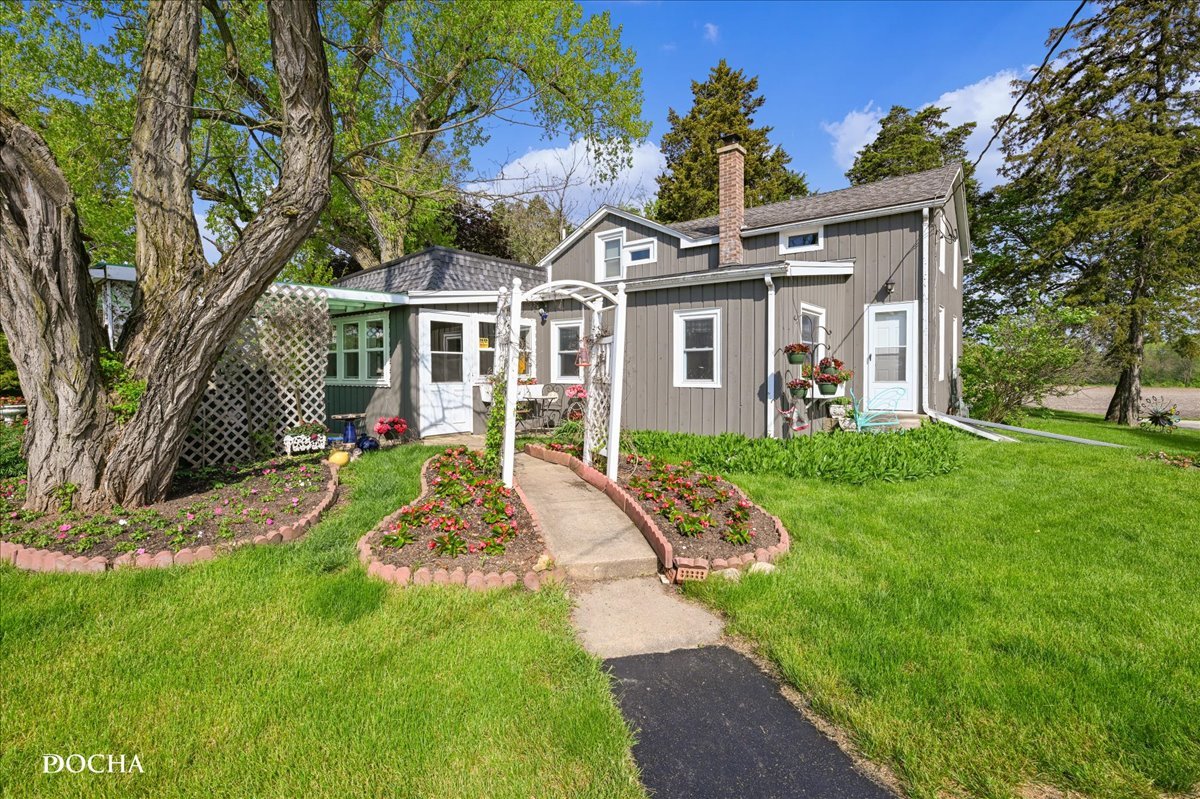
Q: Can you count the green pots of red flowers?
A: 4